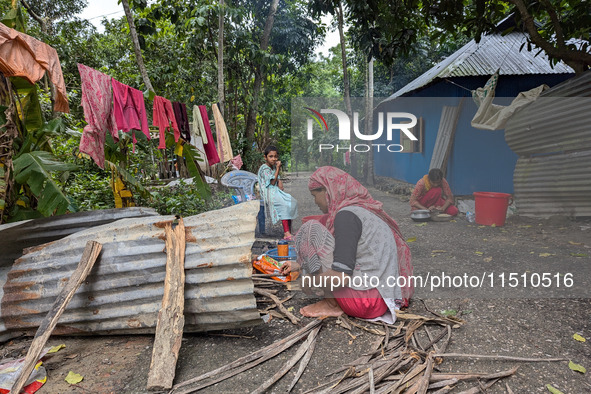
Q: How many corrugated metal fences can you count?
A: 2